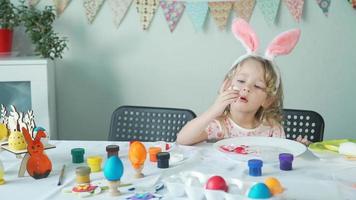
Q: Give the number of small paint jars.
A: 8